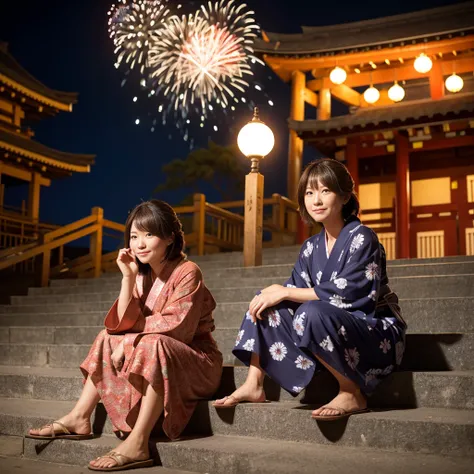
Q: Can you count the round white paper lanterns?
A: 5